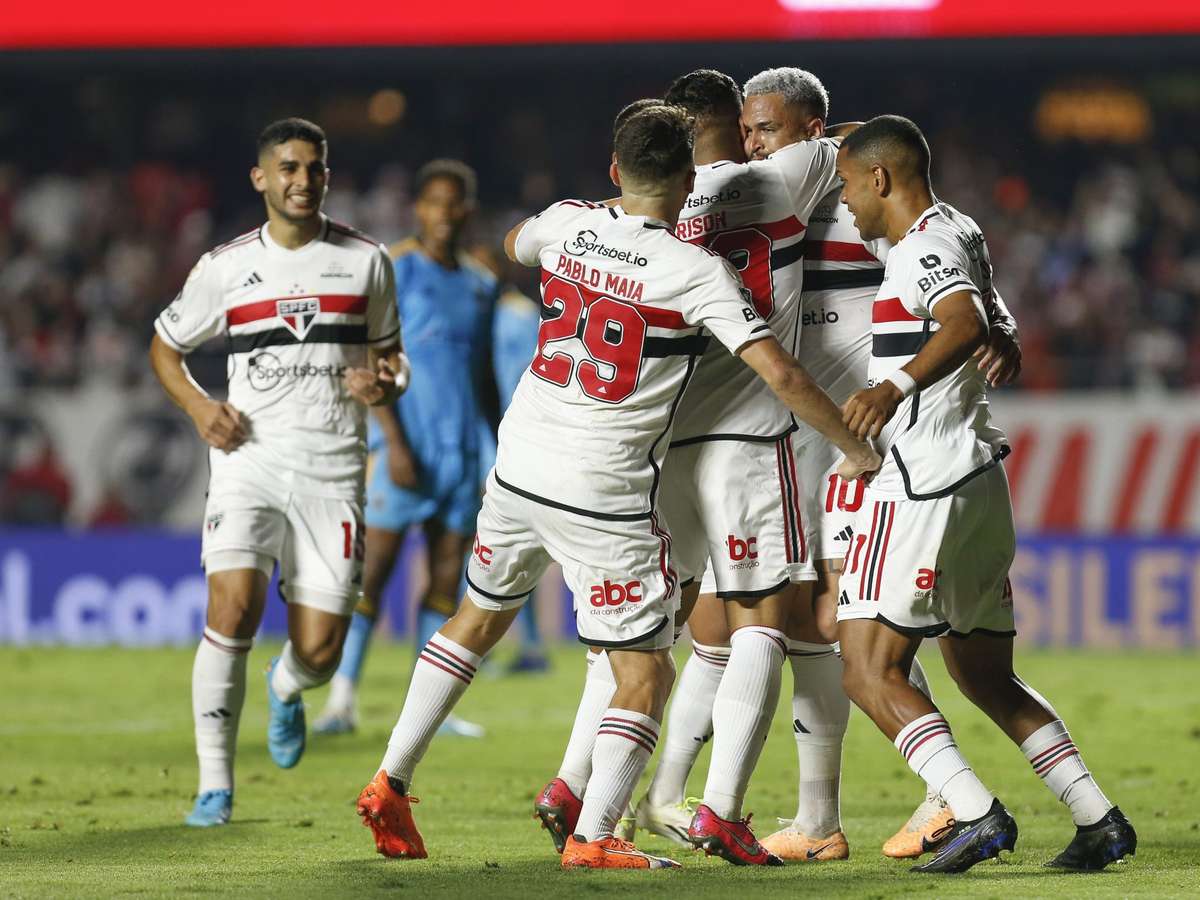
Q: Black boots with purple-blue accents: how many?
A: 2